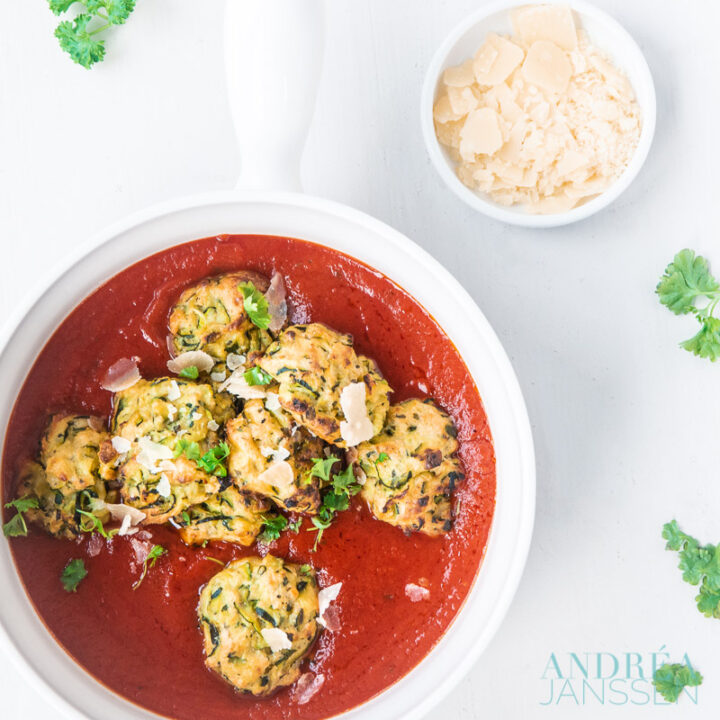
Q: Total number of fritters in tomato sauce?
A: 8